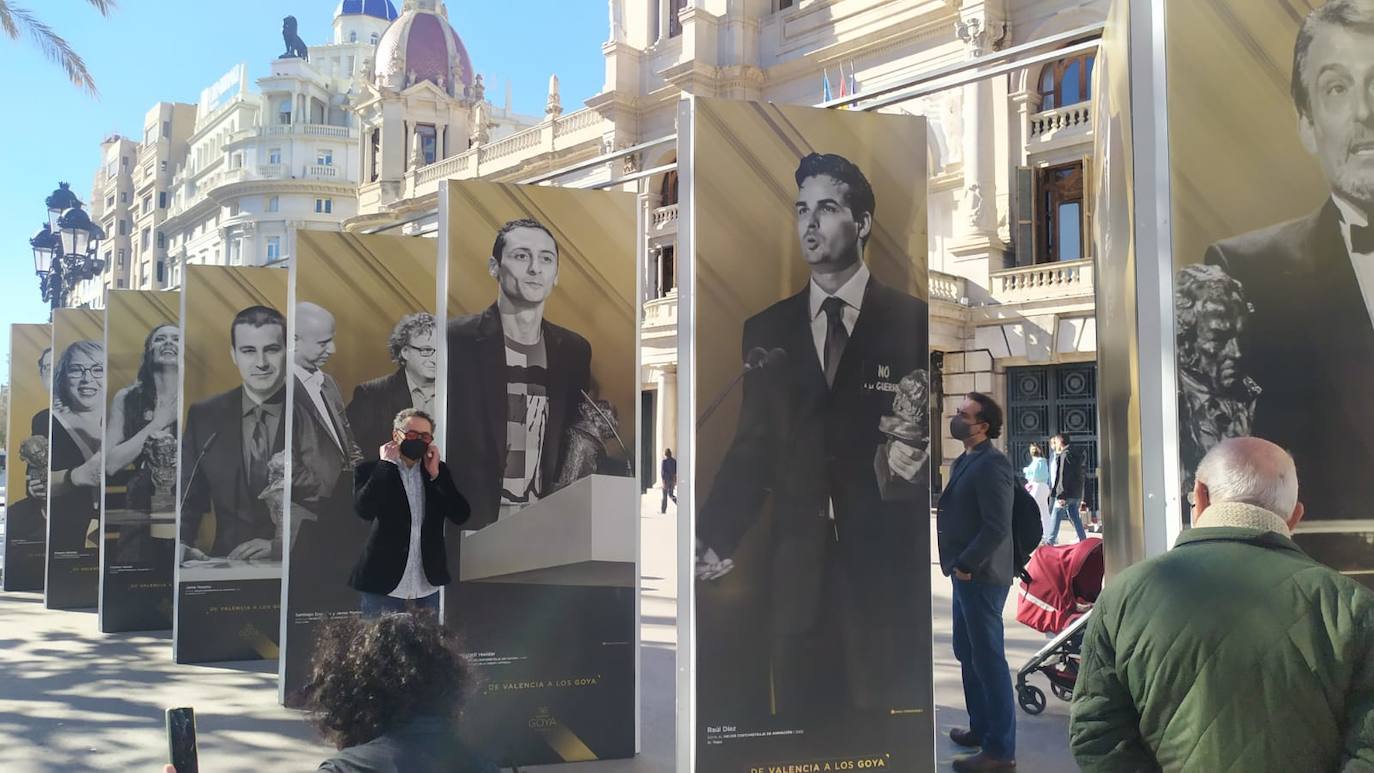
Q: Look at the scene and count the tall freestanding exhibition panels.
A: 8